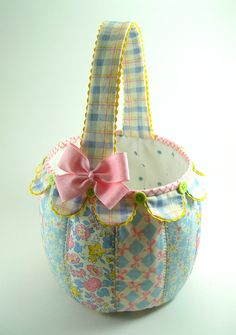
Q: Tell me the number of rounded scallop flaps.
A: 5